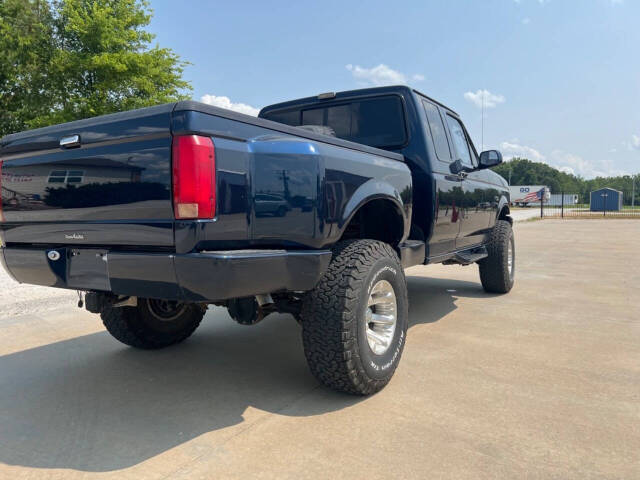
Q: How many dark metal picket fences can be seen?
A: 1